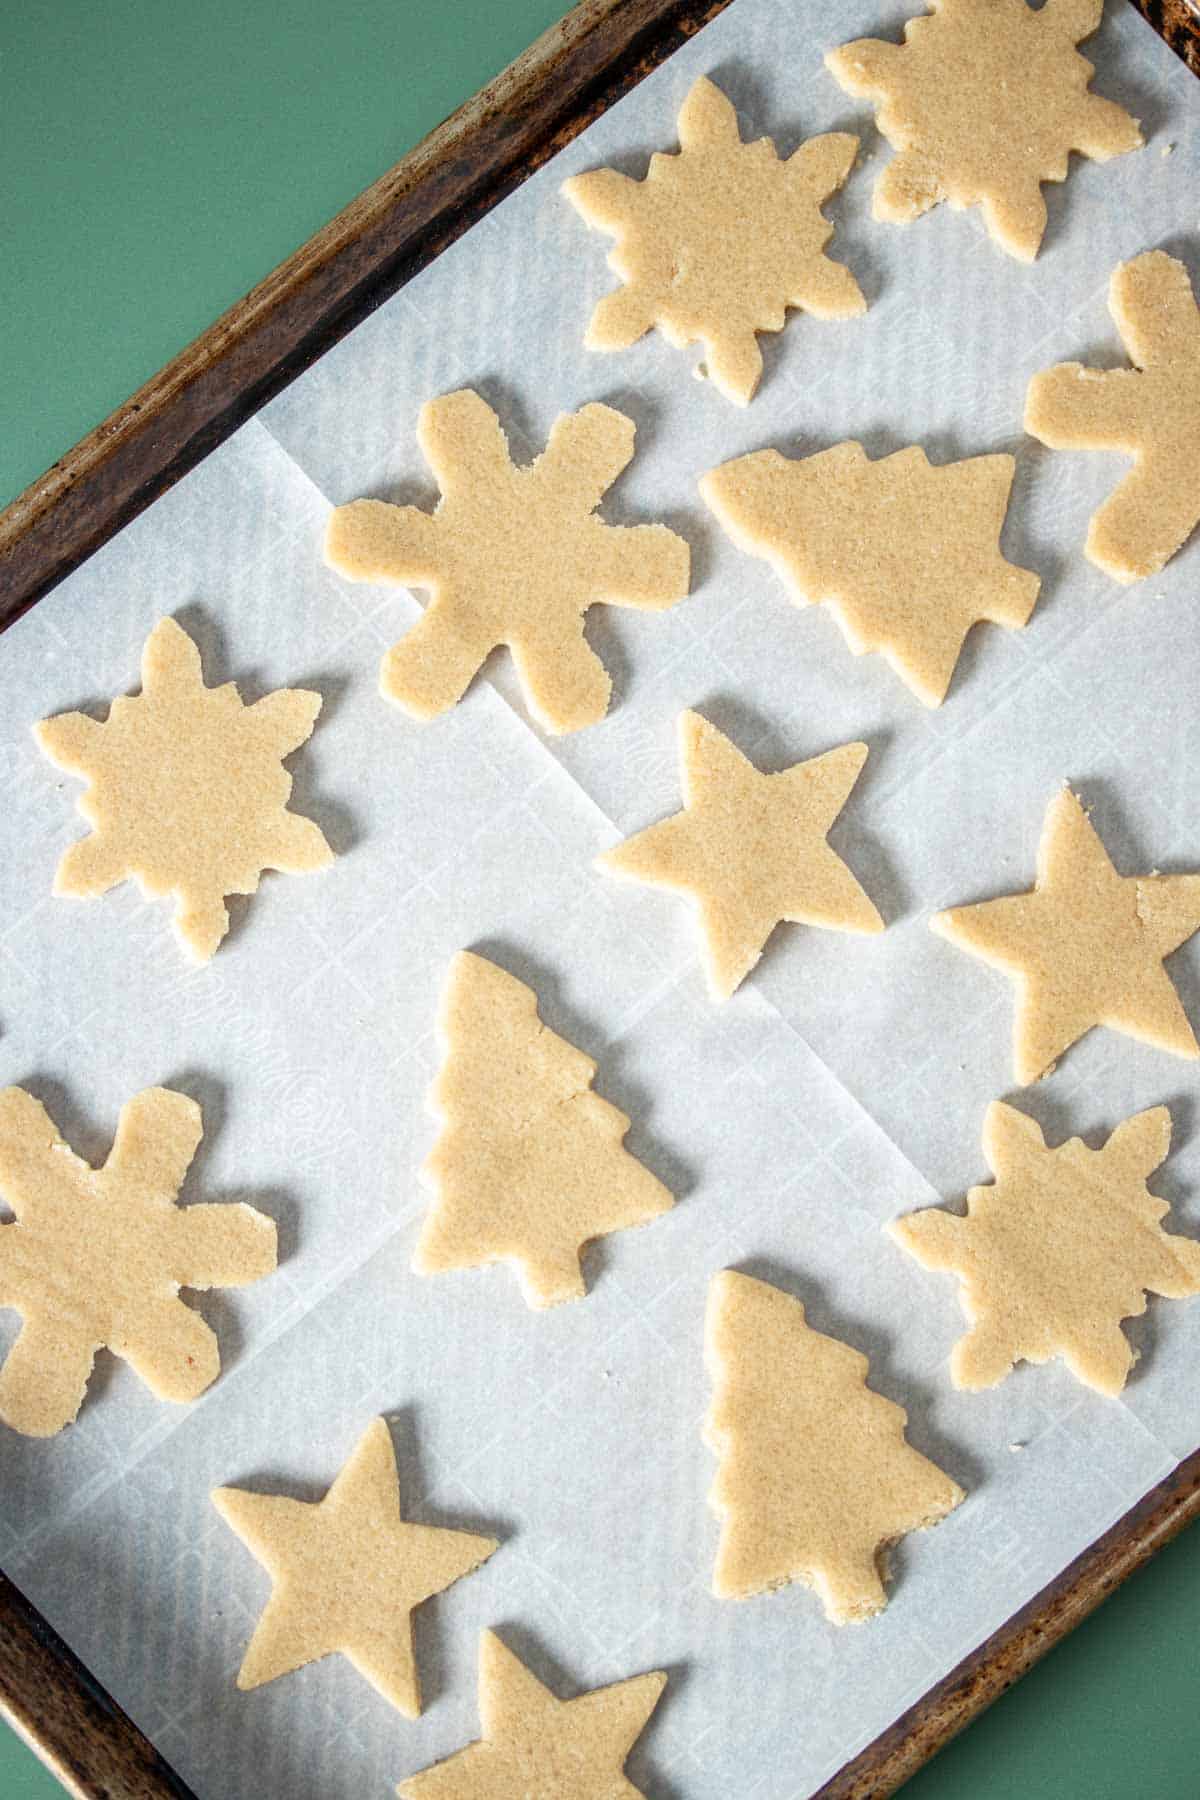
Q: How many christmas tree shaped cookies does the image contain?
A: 3